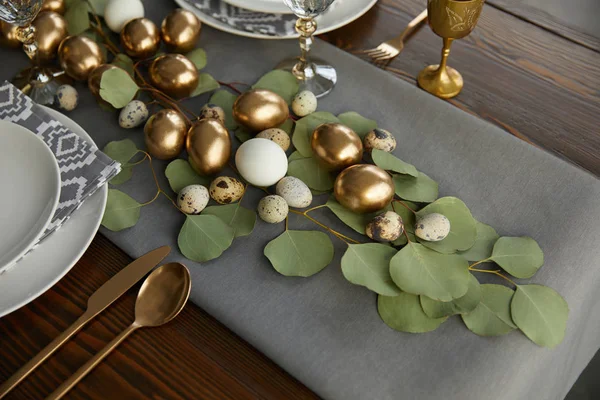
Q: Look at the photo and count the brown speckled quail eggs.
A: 12